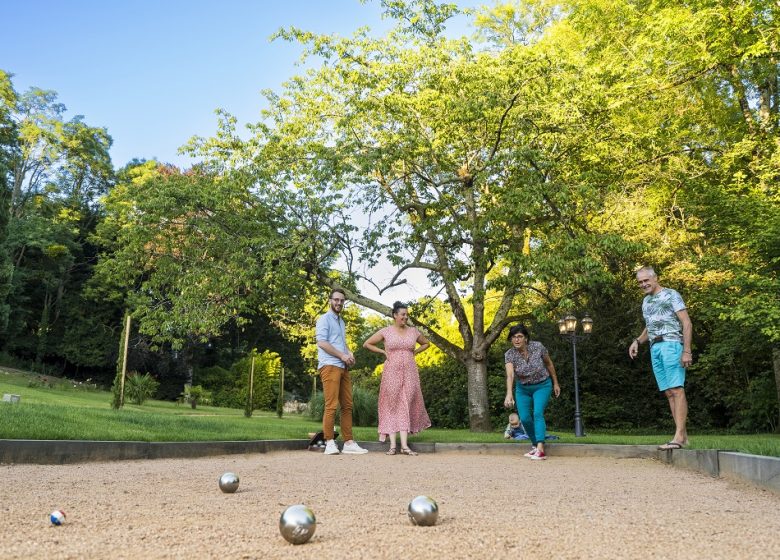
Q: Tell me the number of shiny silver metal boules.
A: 3